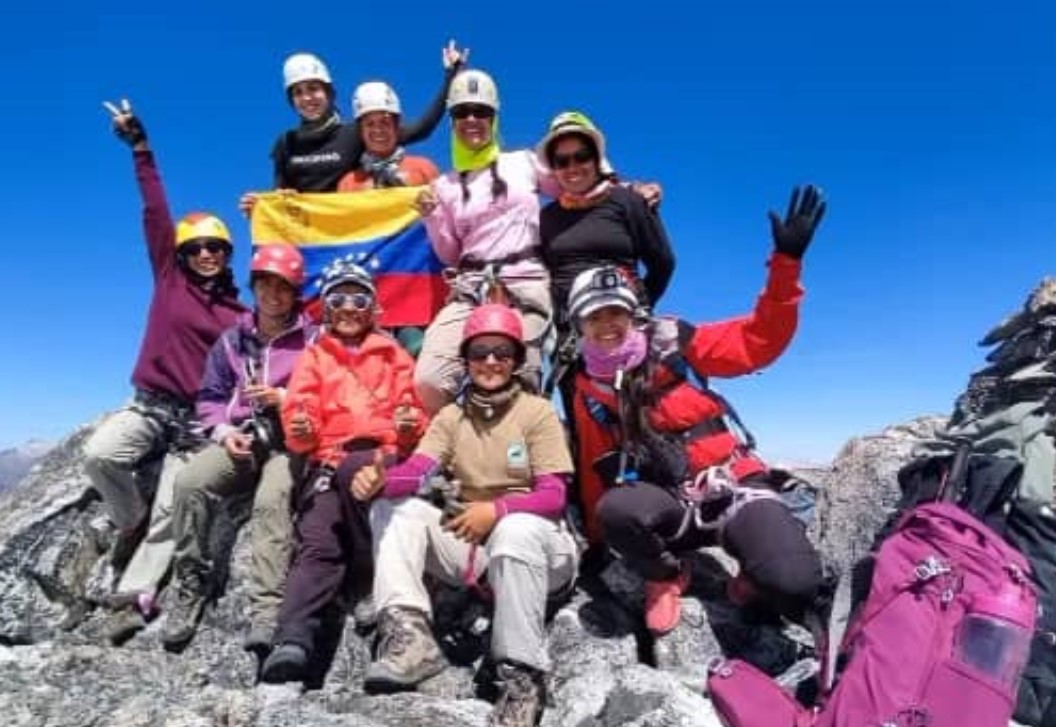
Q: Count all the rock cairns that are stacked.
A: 1